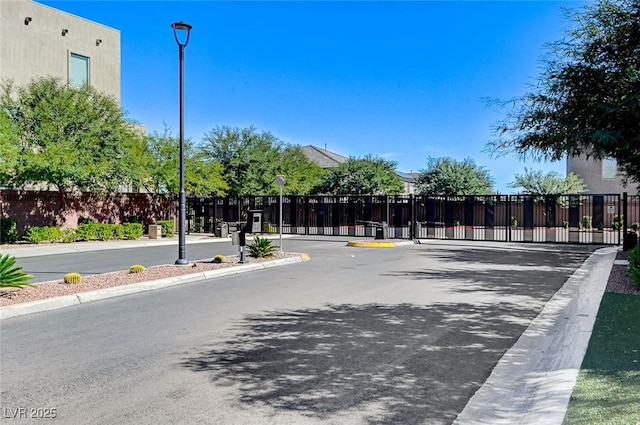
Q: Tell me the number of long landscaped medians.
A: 1